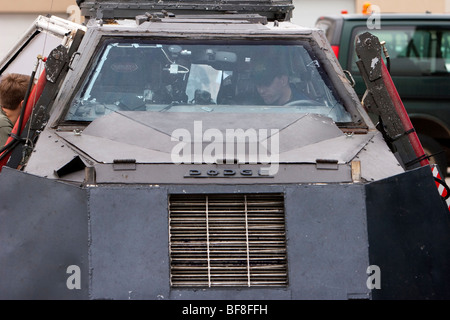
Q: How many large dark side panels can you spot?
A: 2